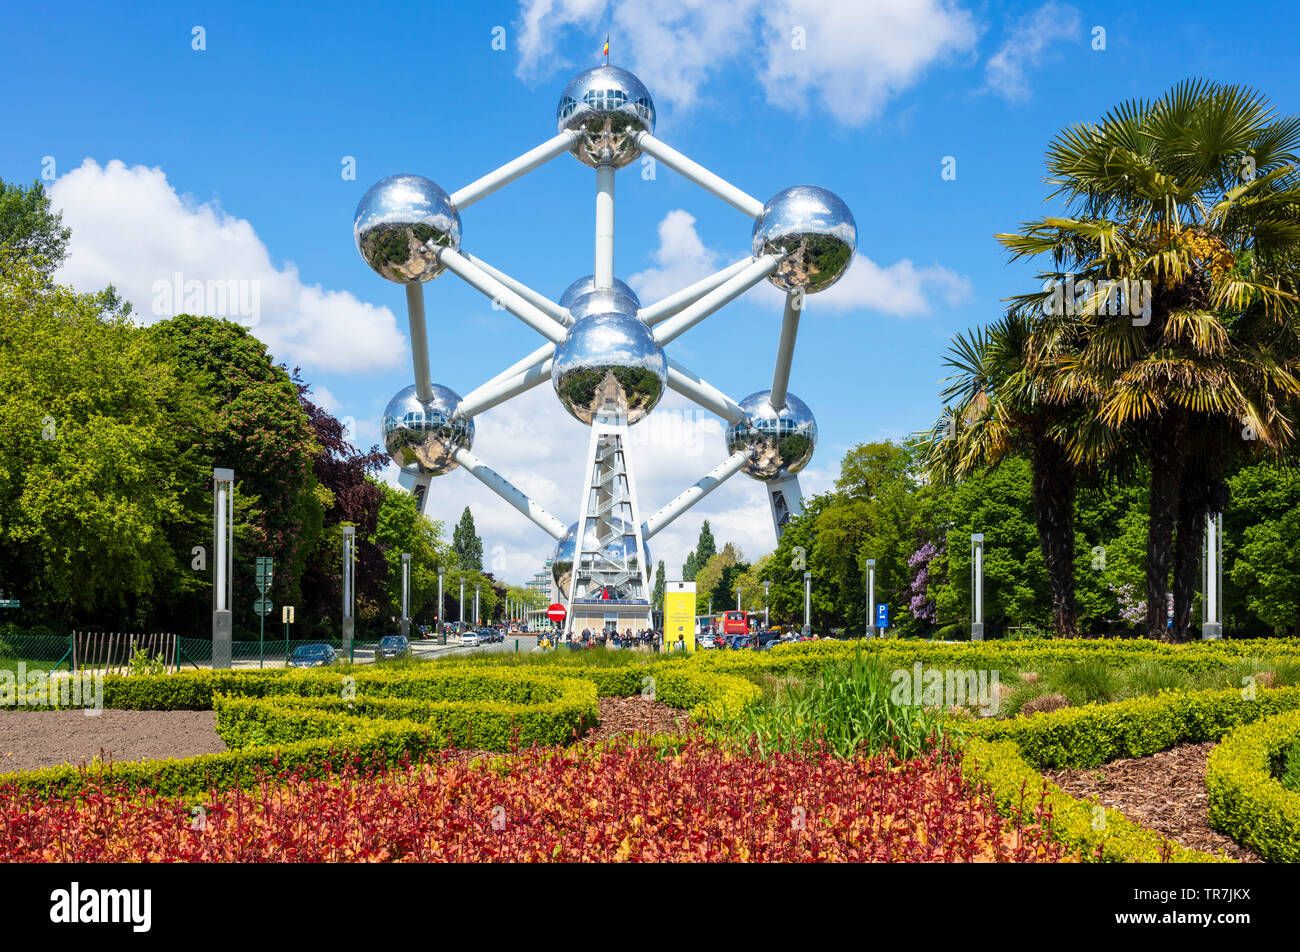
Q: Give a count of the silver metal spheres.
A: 9